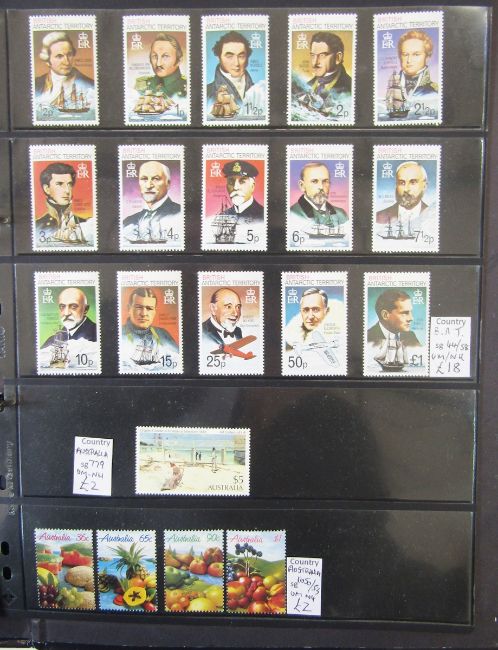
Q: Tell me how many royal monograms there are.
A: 15